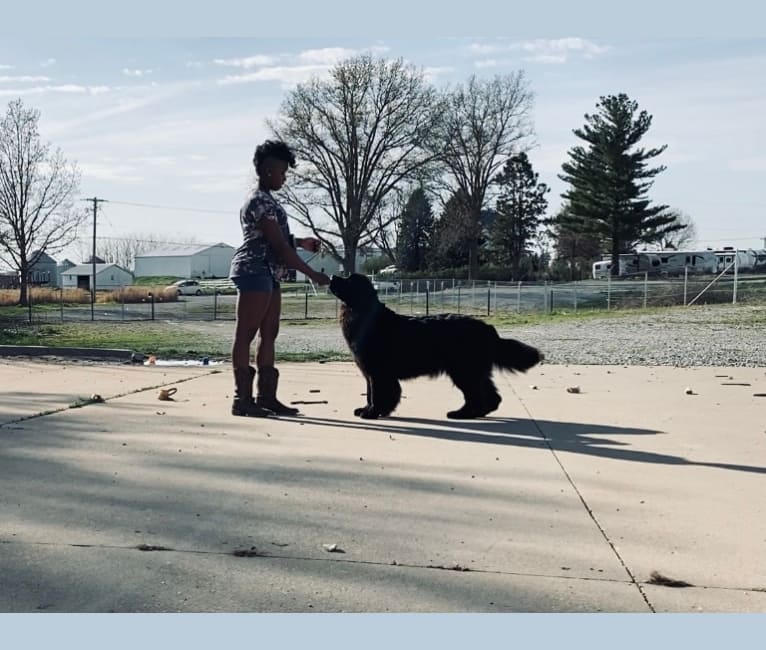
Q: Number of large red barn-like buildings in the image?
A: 0